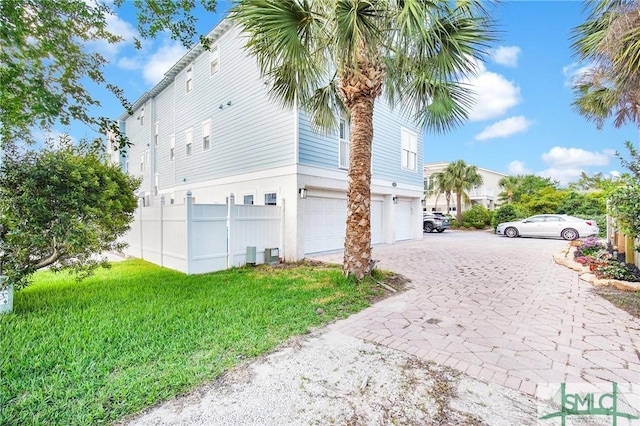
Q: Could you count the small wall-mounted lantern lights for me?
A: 3